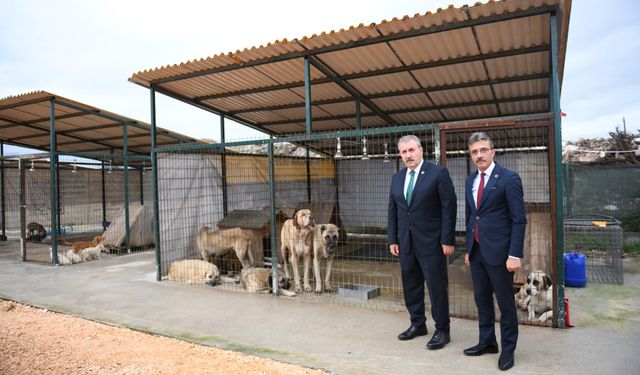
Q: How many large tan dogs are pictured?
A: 5